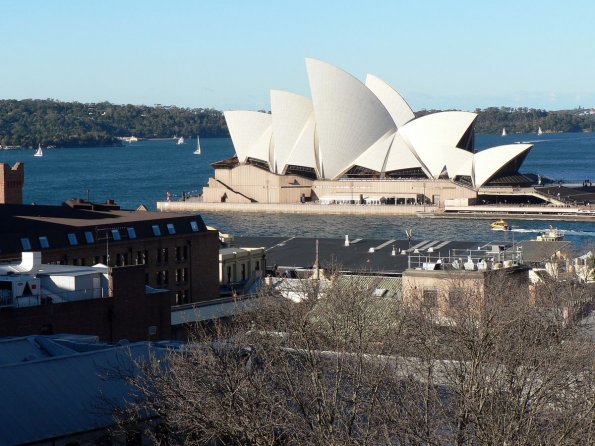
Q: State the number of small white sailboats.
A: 5